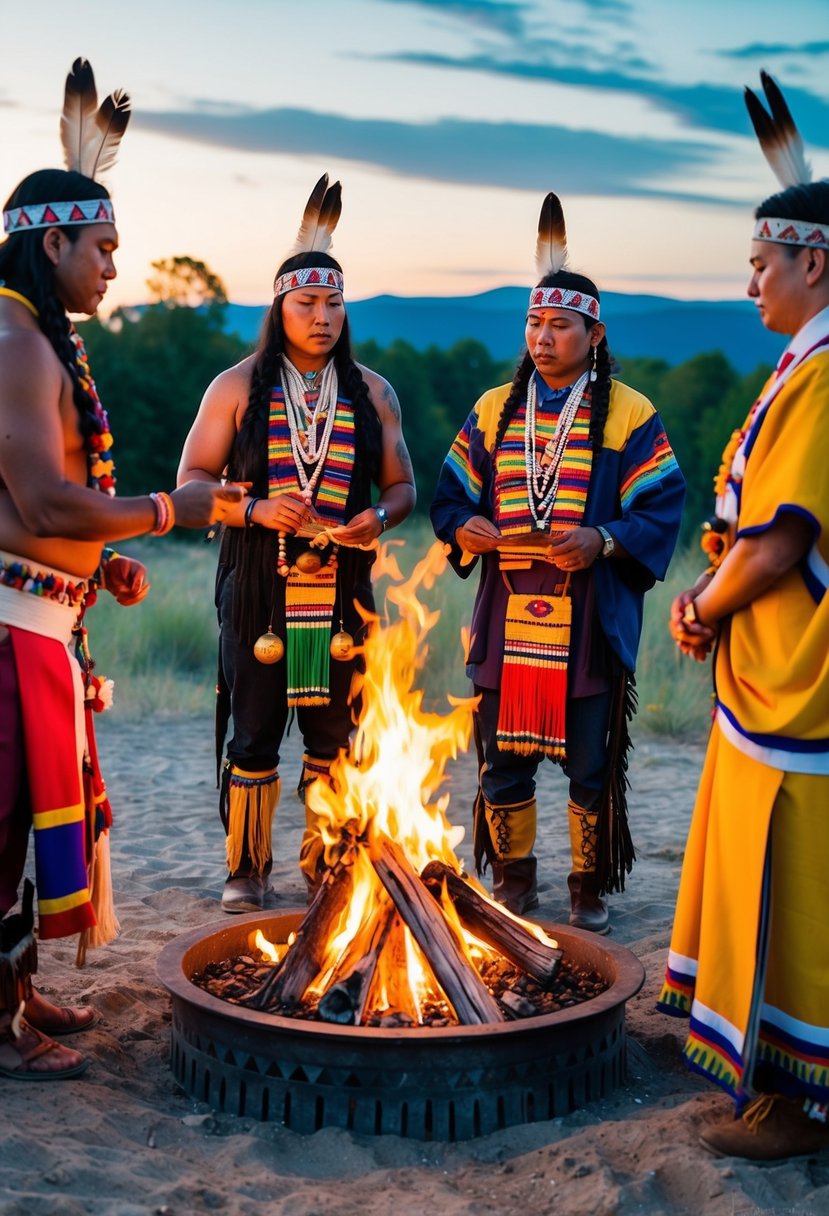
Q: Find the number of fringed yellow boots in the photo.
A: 2